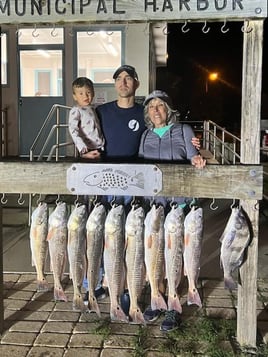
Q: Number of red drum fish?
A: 9